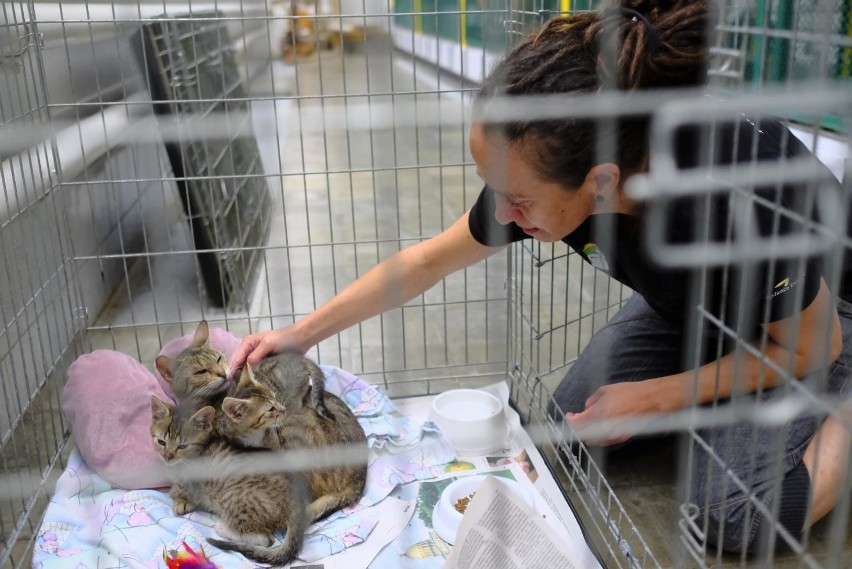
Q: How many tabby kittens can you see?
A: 3